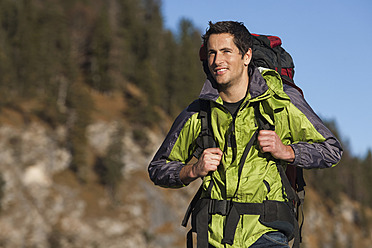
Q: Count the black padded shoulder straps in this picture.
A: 2